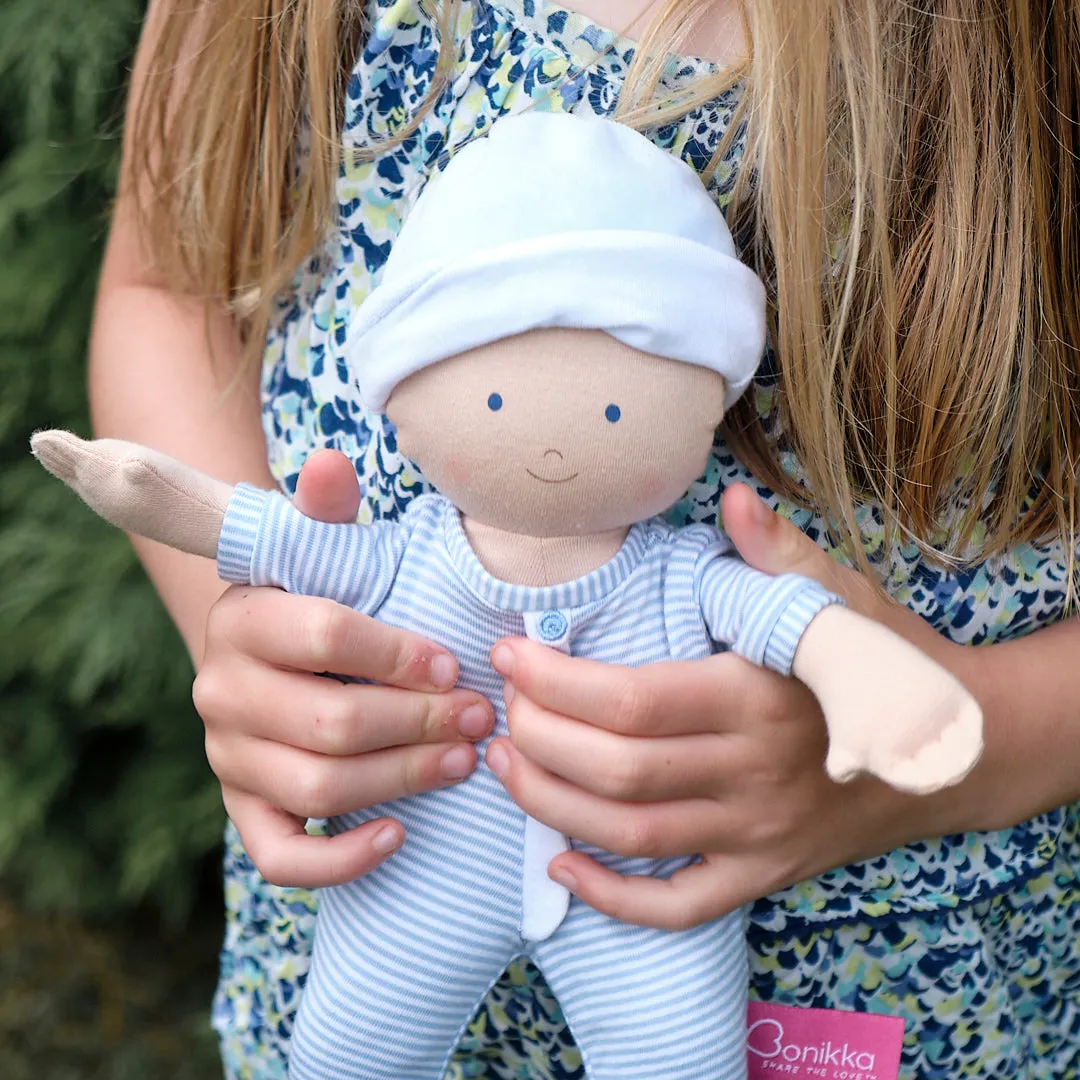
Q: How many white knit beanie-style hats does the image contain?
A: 1